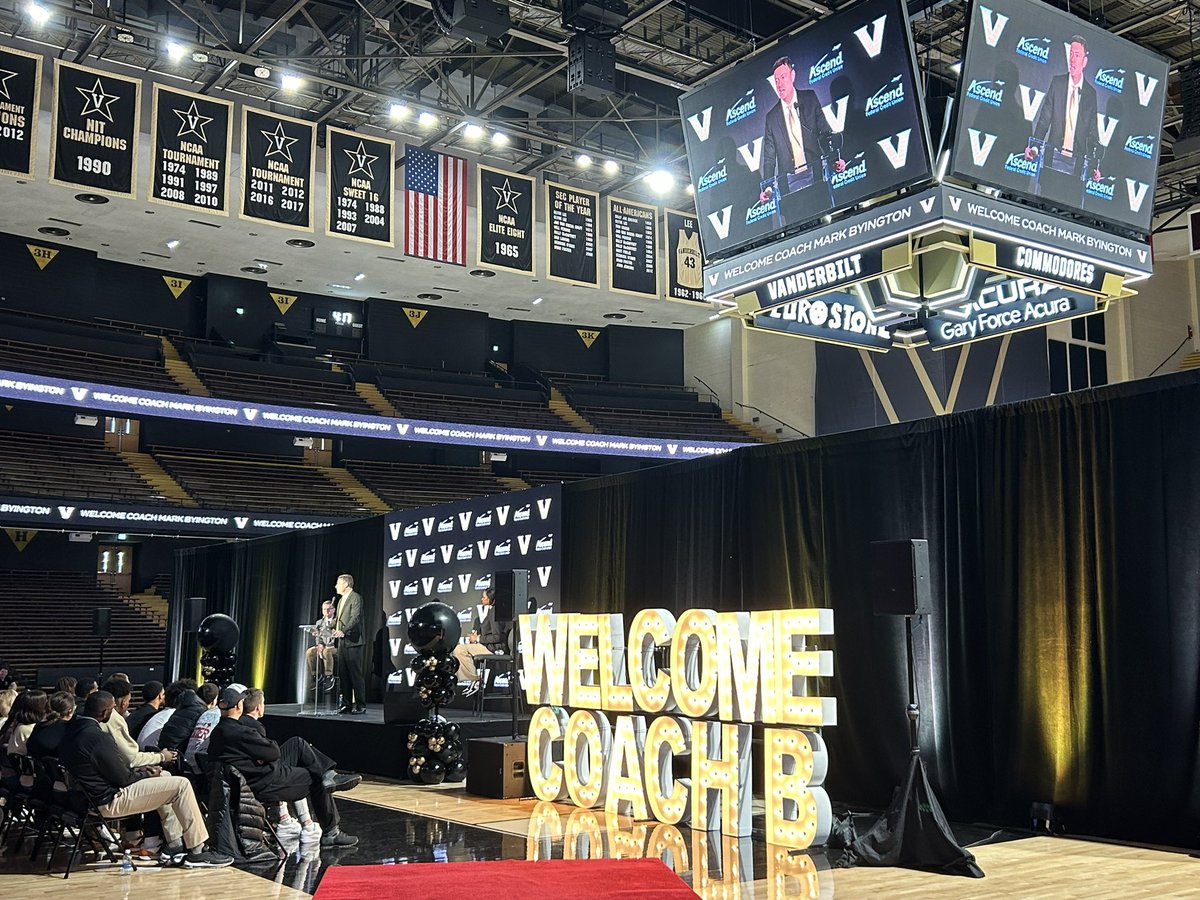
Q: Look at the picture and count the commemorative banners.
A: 9